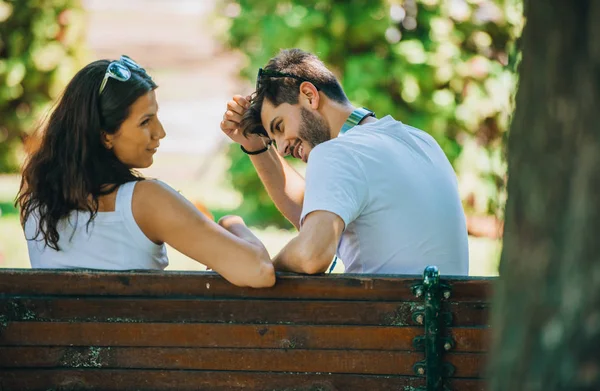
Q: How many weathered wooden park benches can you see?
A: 1